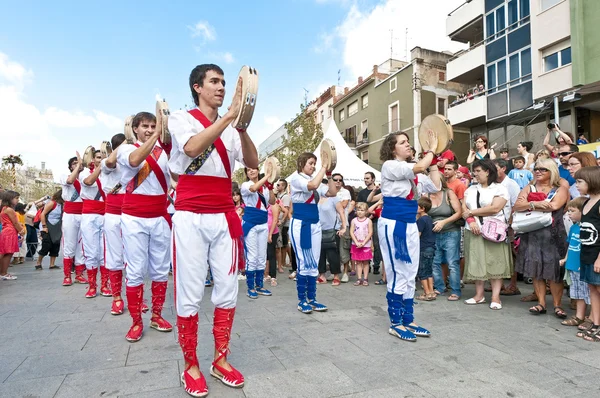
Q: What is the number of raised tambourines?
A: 8